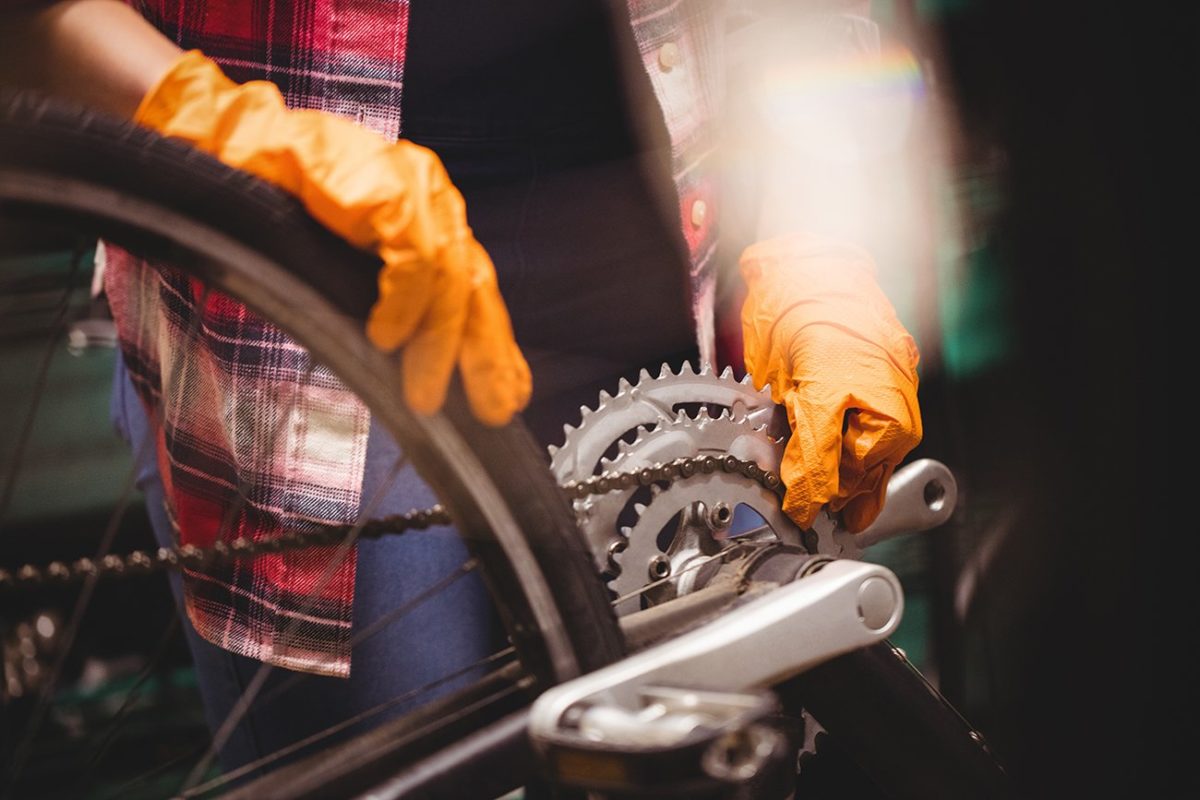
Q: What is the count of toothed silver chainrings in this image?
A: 3